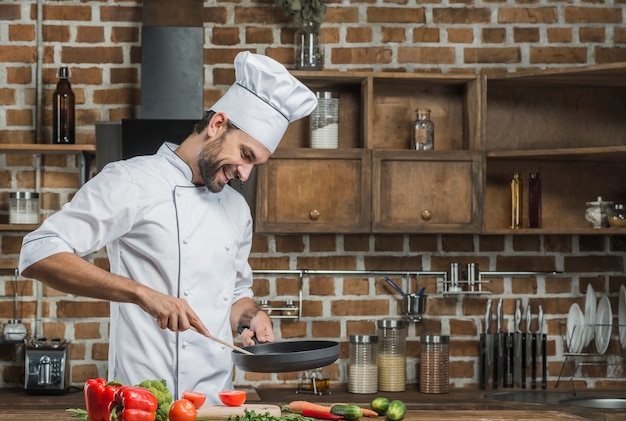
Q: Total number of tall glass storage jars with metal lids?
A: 4